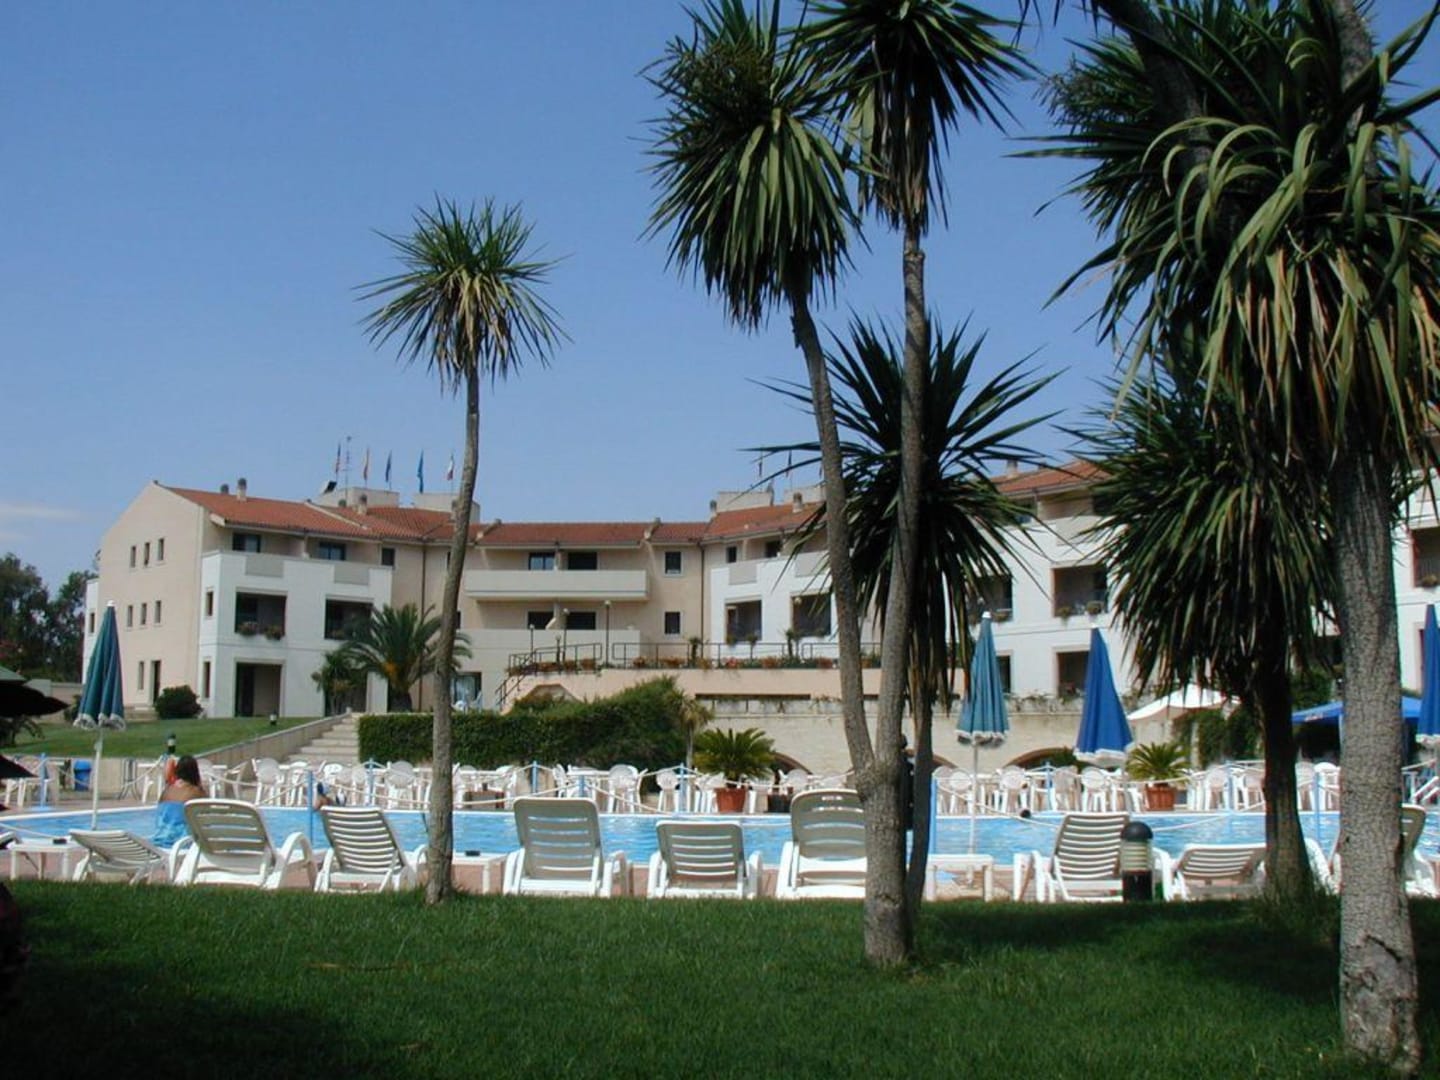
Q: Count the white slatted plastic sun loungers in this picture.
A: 9